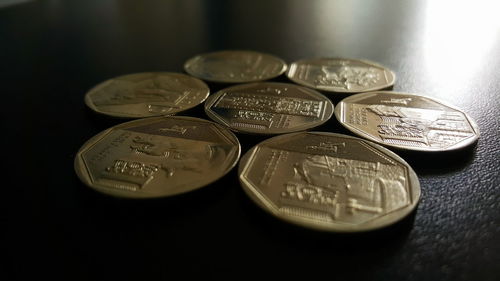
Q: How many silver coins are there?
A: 7